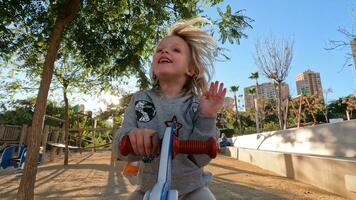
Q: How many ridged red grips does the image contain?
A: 2